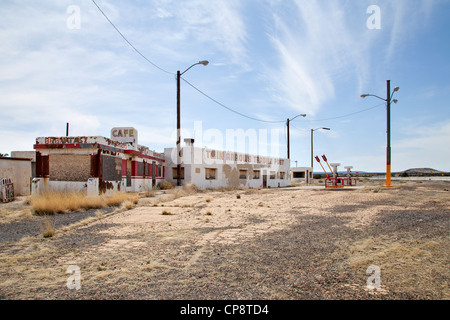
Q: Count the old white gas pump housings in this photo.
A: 2